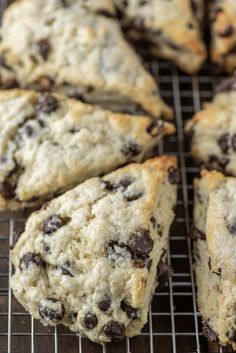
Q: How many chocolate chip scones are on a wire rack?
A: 7